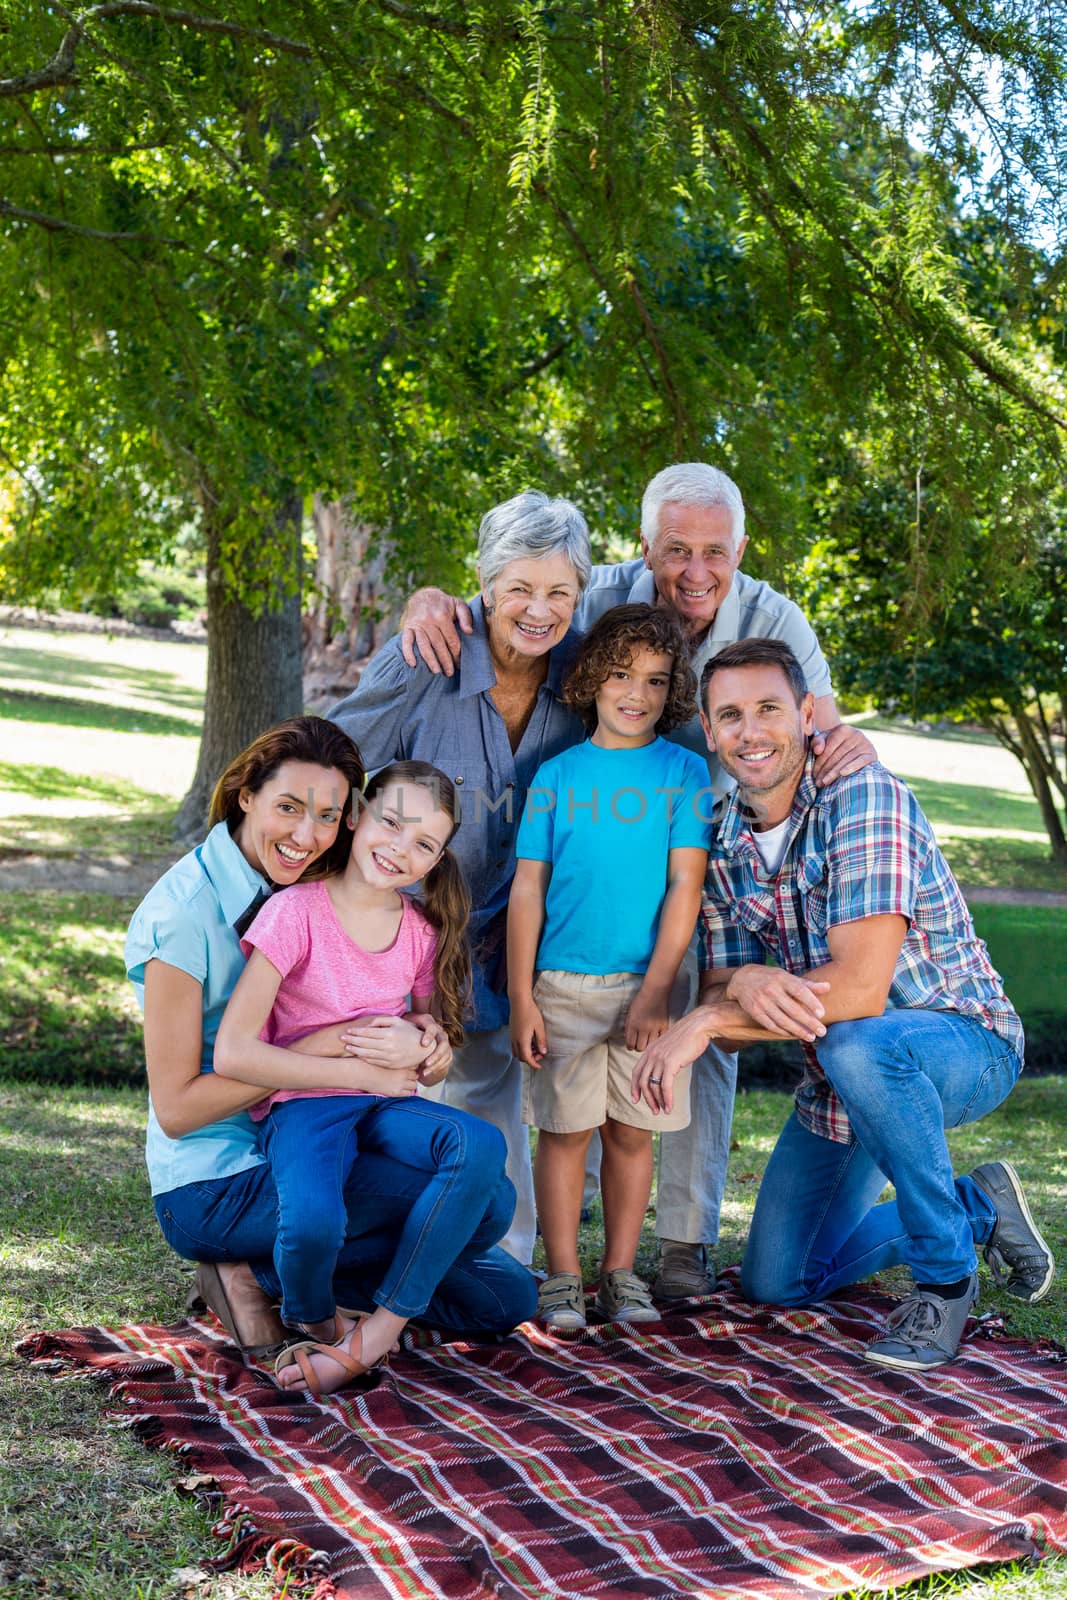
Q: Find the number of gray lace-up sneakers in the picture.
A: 2